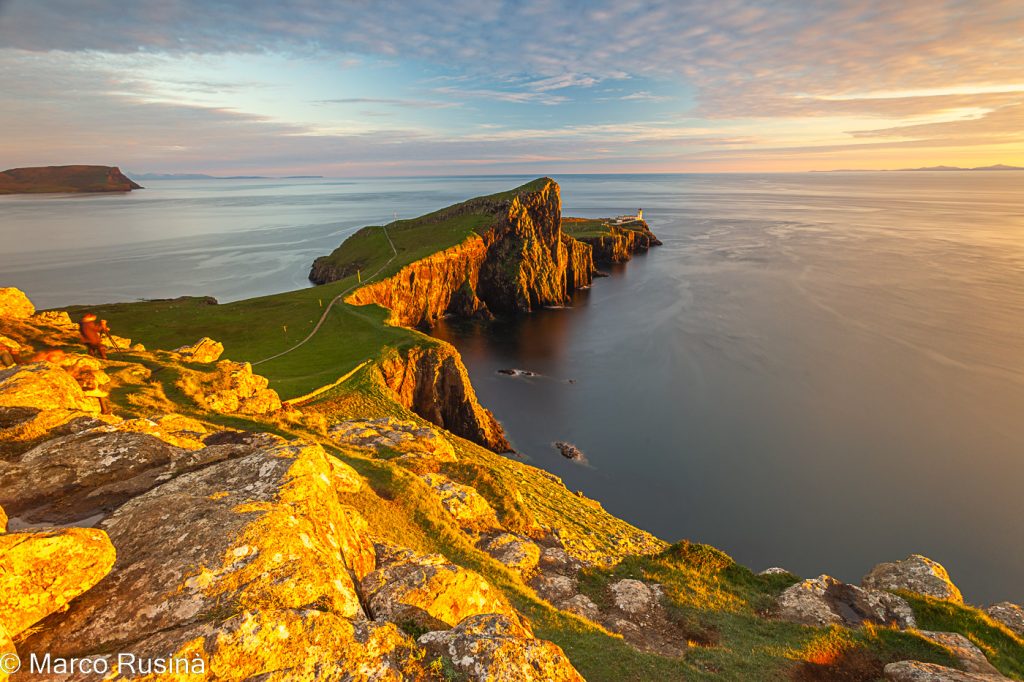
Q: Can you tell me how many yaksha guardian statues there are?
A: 0